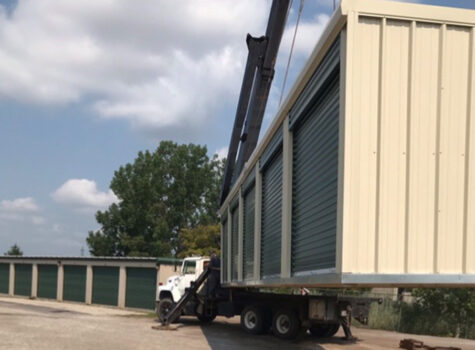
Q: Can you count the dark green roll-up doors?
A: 11